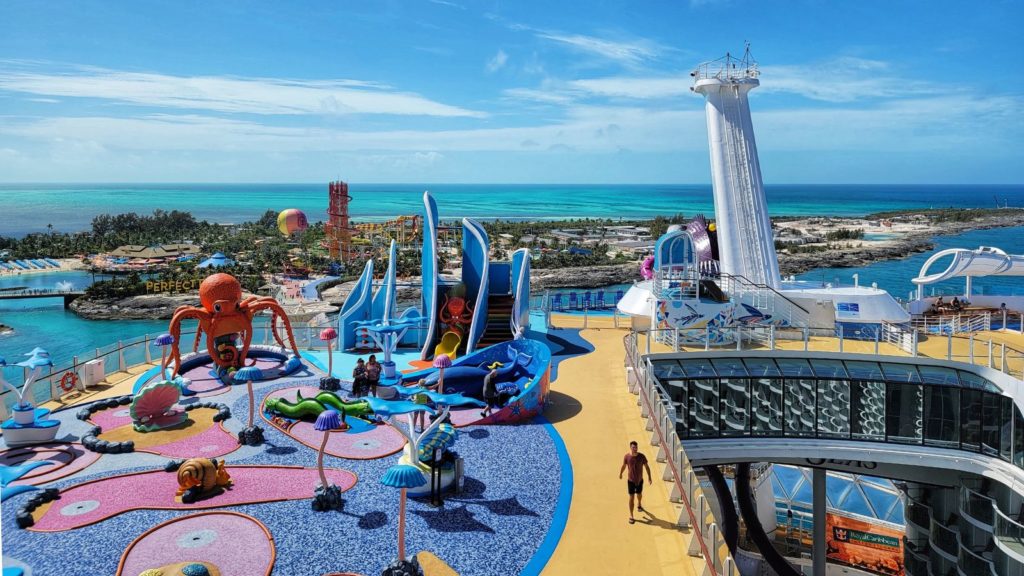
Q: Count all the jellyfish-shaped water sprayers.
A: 6